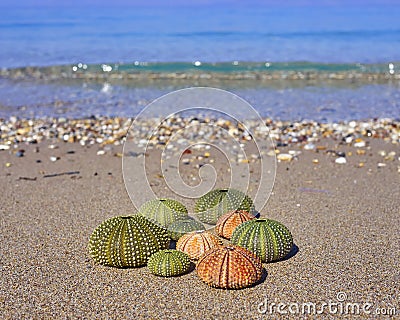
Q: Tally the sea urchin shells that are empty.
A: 9